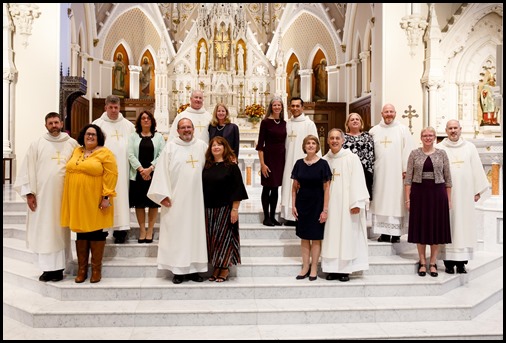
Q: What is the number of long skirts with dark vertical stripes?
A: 1